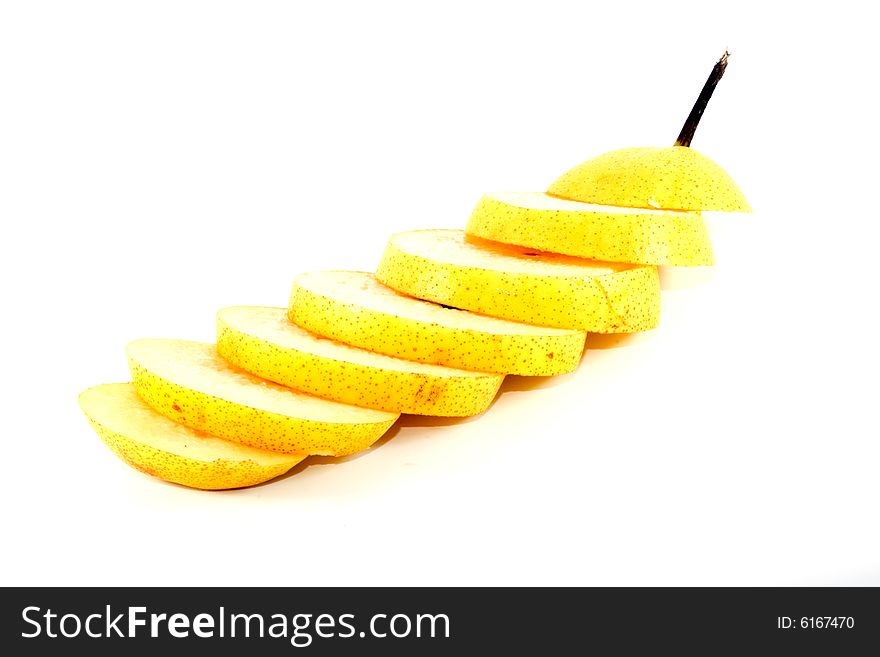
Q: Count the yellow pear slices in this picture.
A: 7